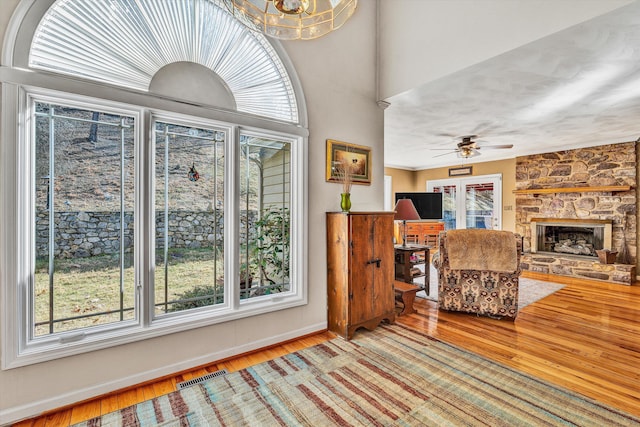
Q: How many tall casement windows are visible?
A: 3